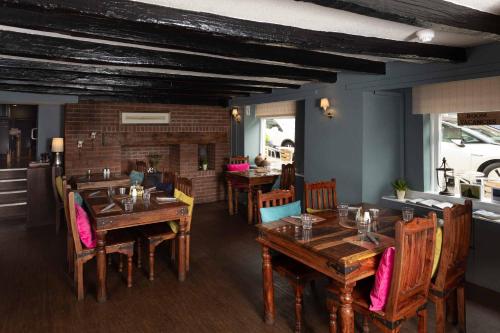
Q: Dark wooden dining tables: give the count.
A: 4